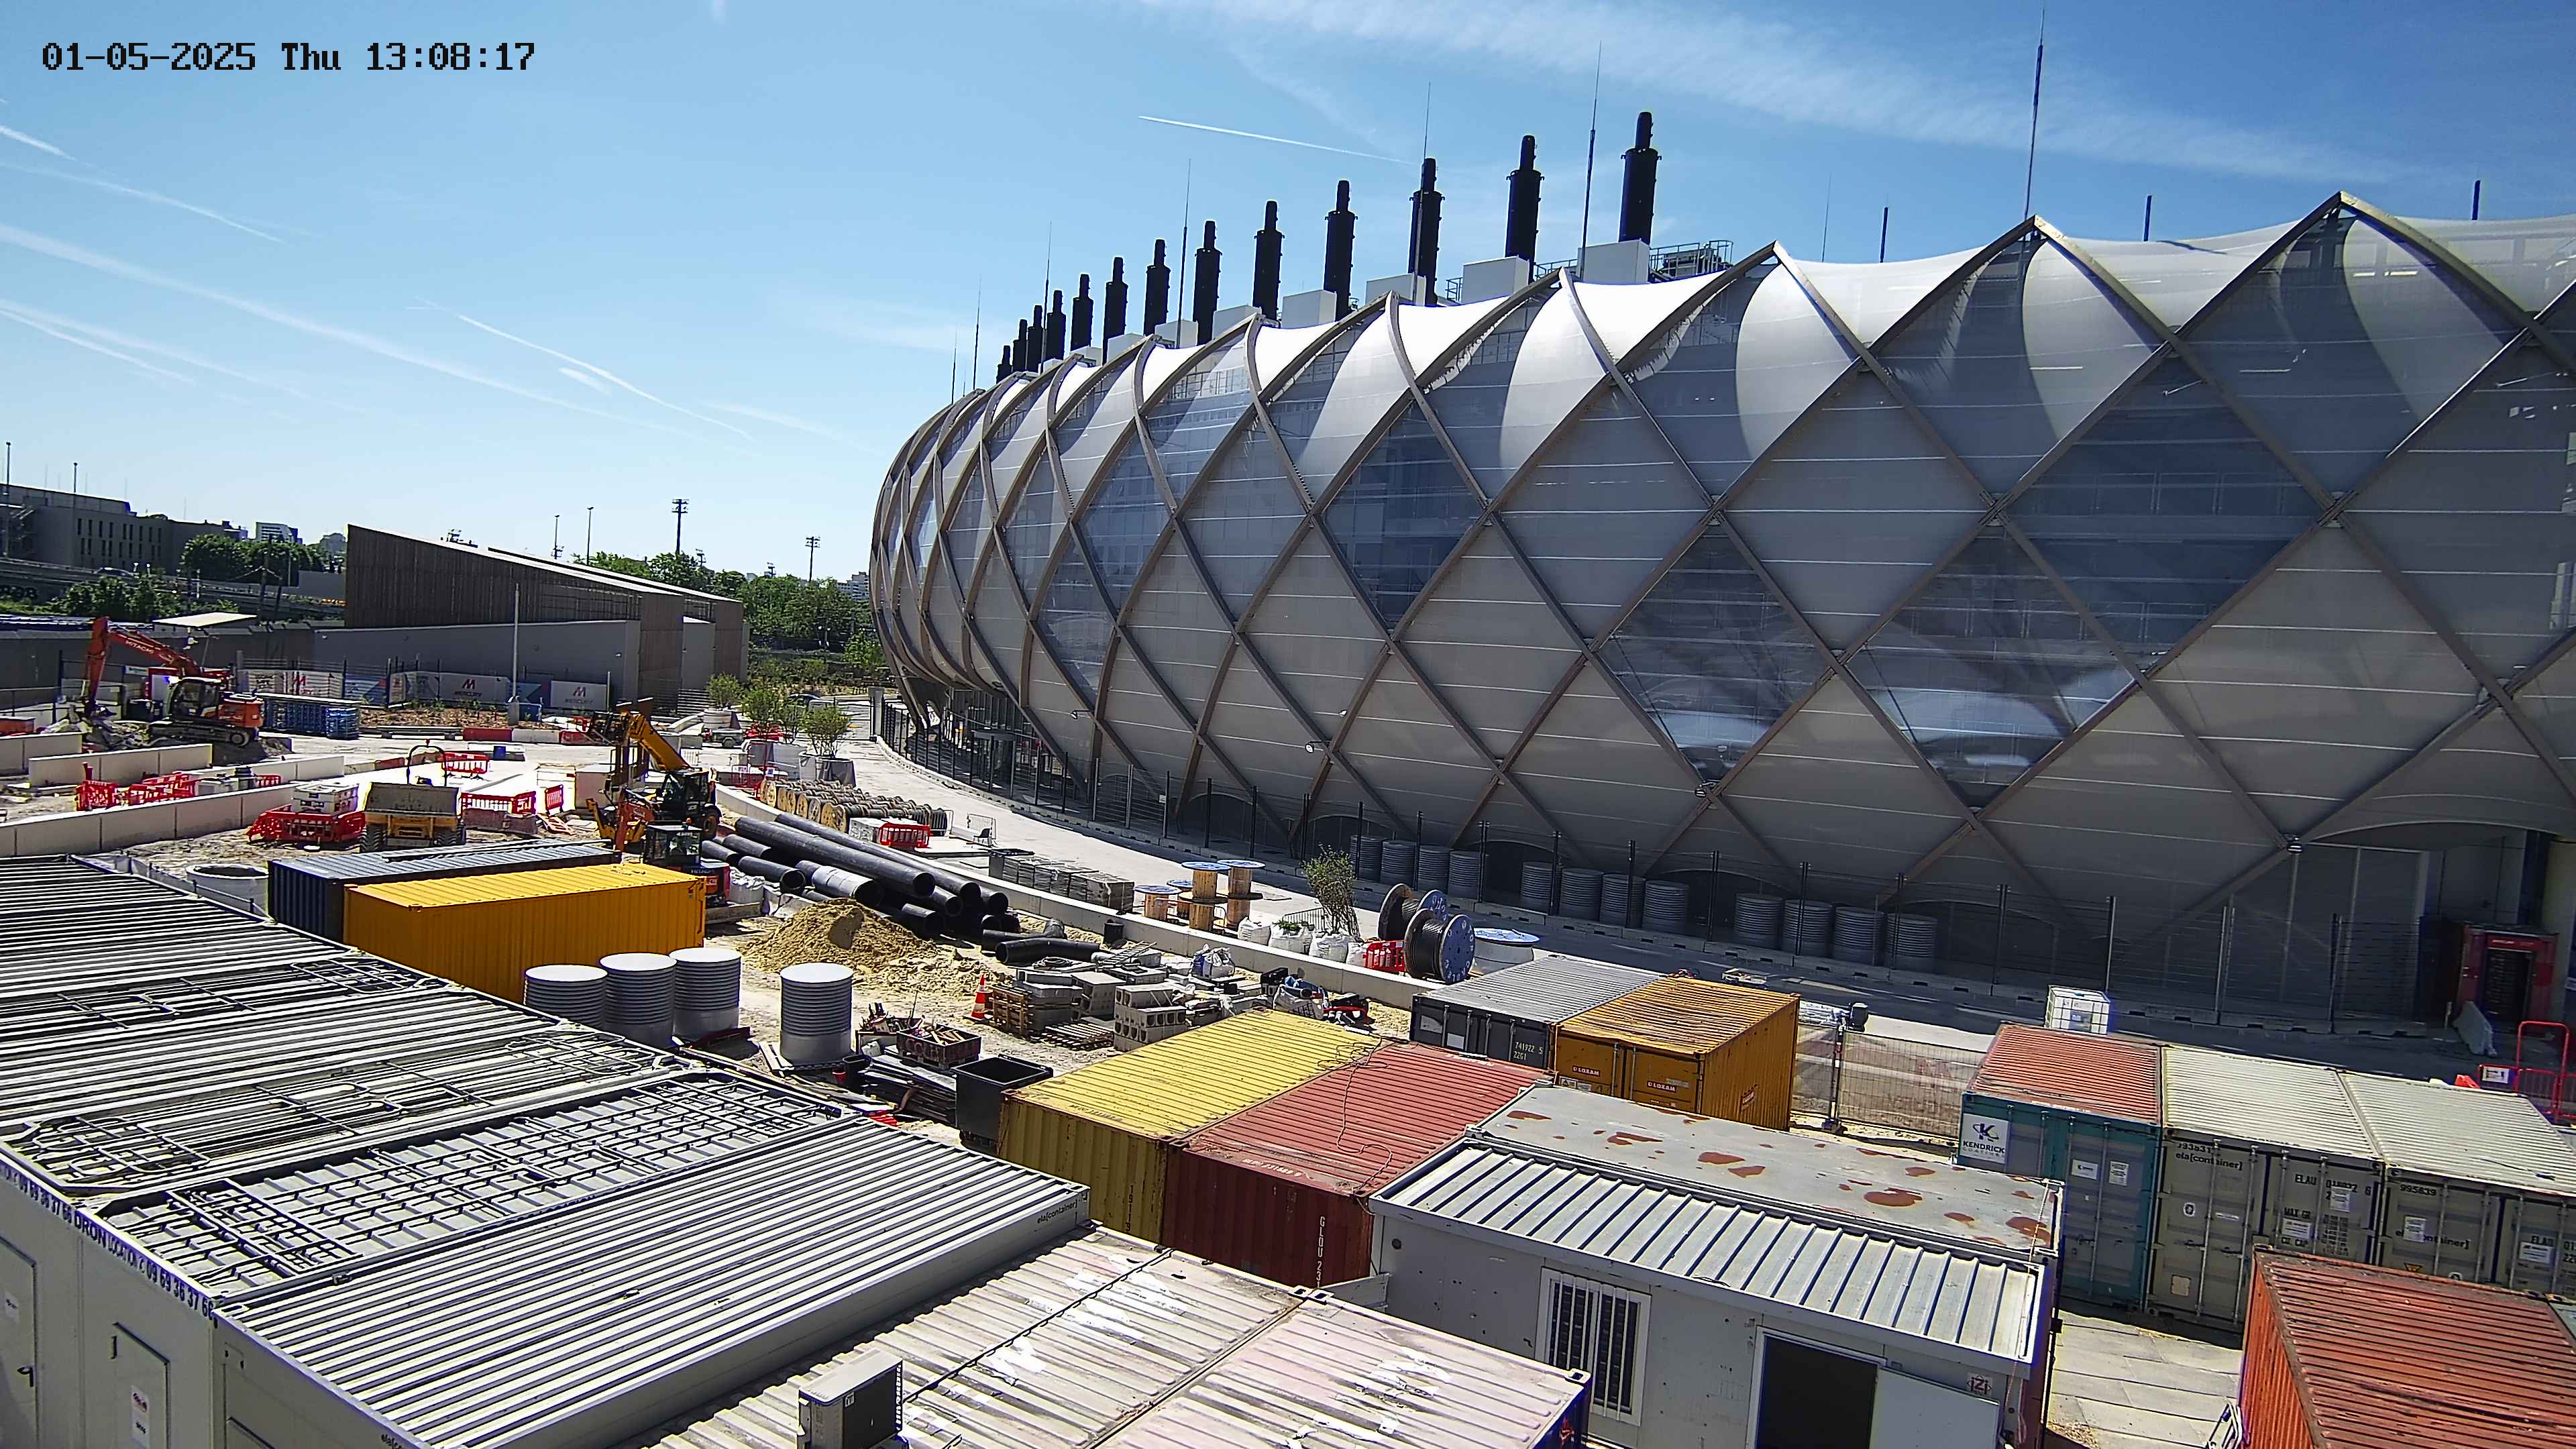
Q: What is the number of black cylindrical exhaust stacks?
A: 13